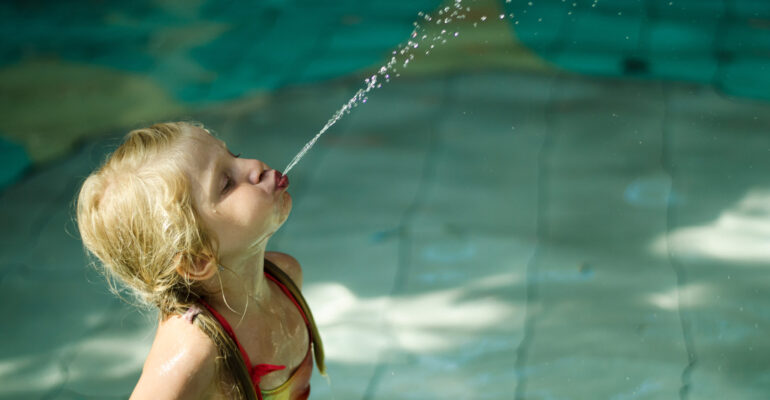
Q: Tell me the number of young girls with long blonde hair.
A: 1